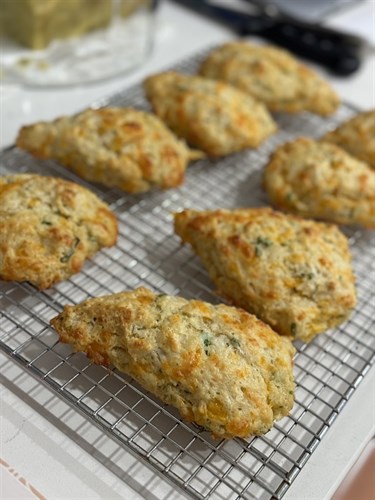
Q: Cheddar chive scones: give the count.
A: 8